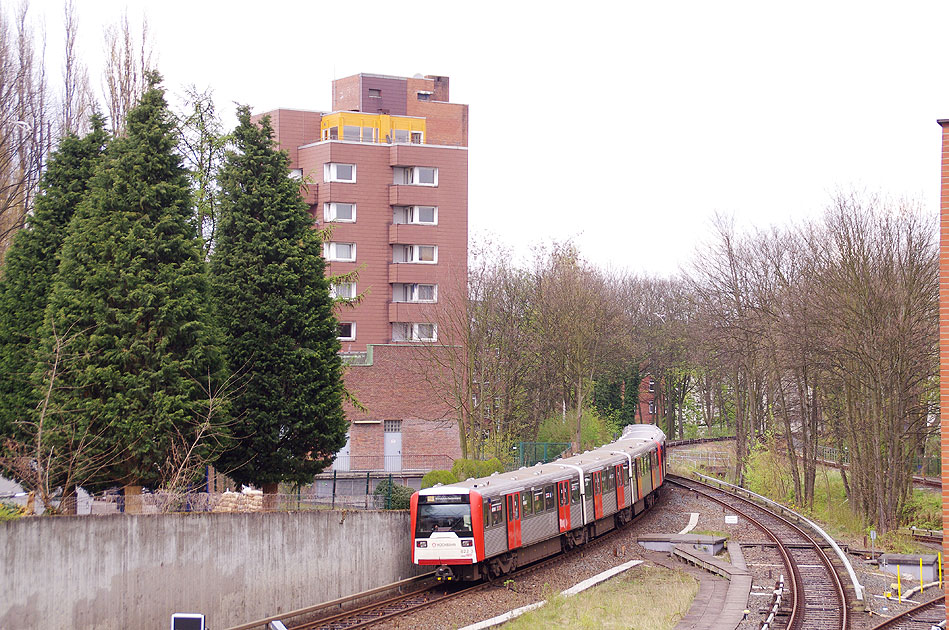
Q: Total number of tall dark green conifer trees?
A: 3